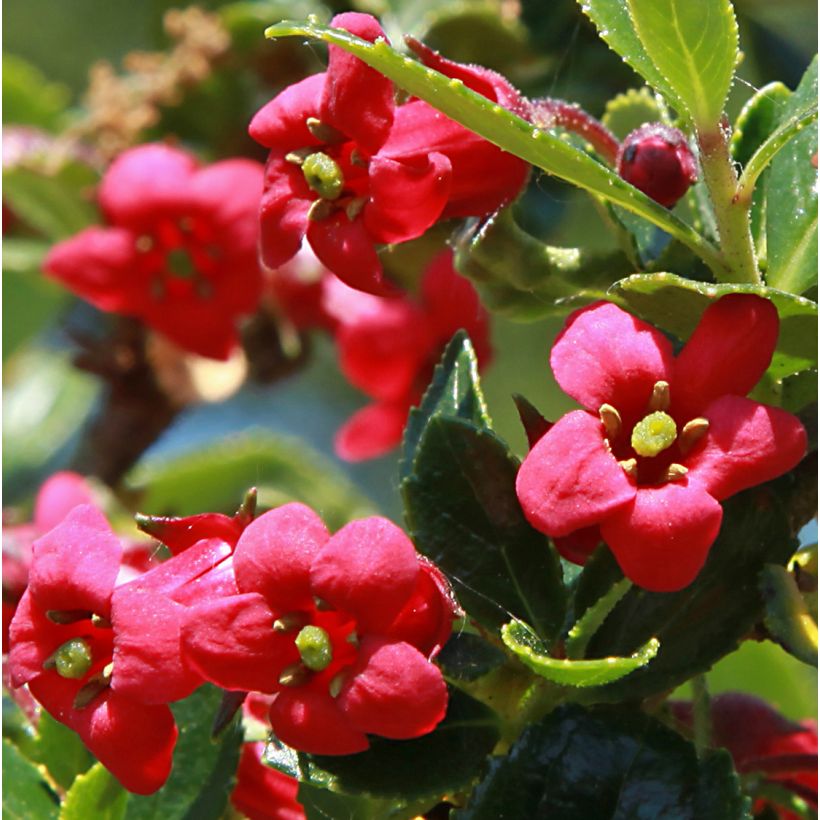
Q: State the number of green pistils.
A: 5